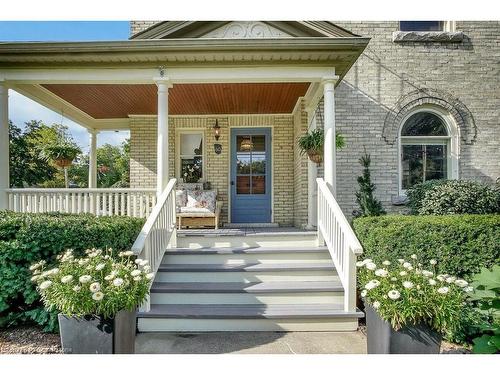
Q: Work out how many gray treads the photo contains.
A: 4